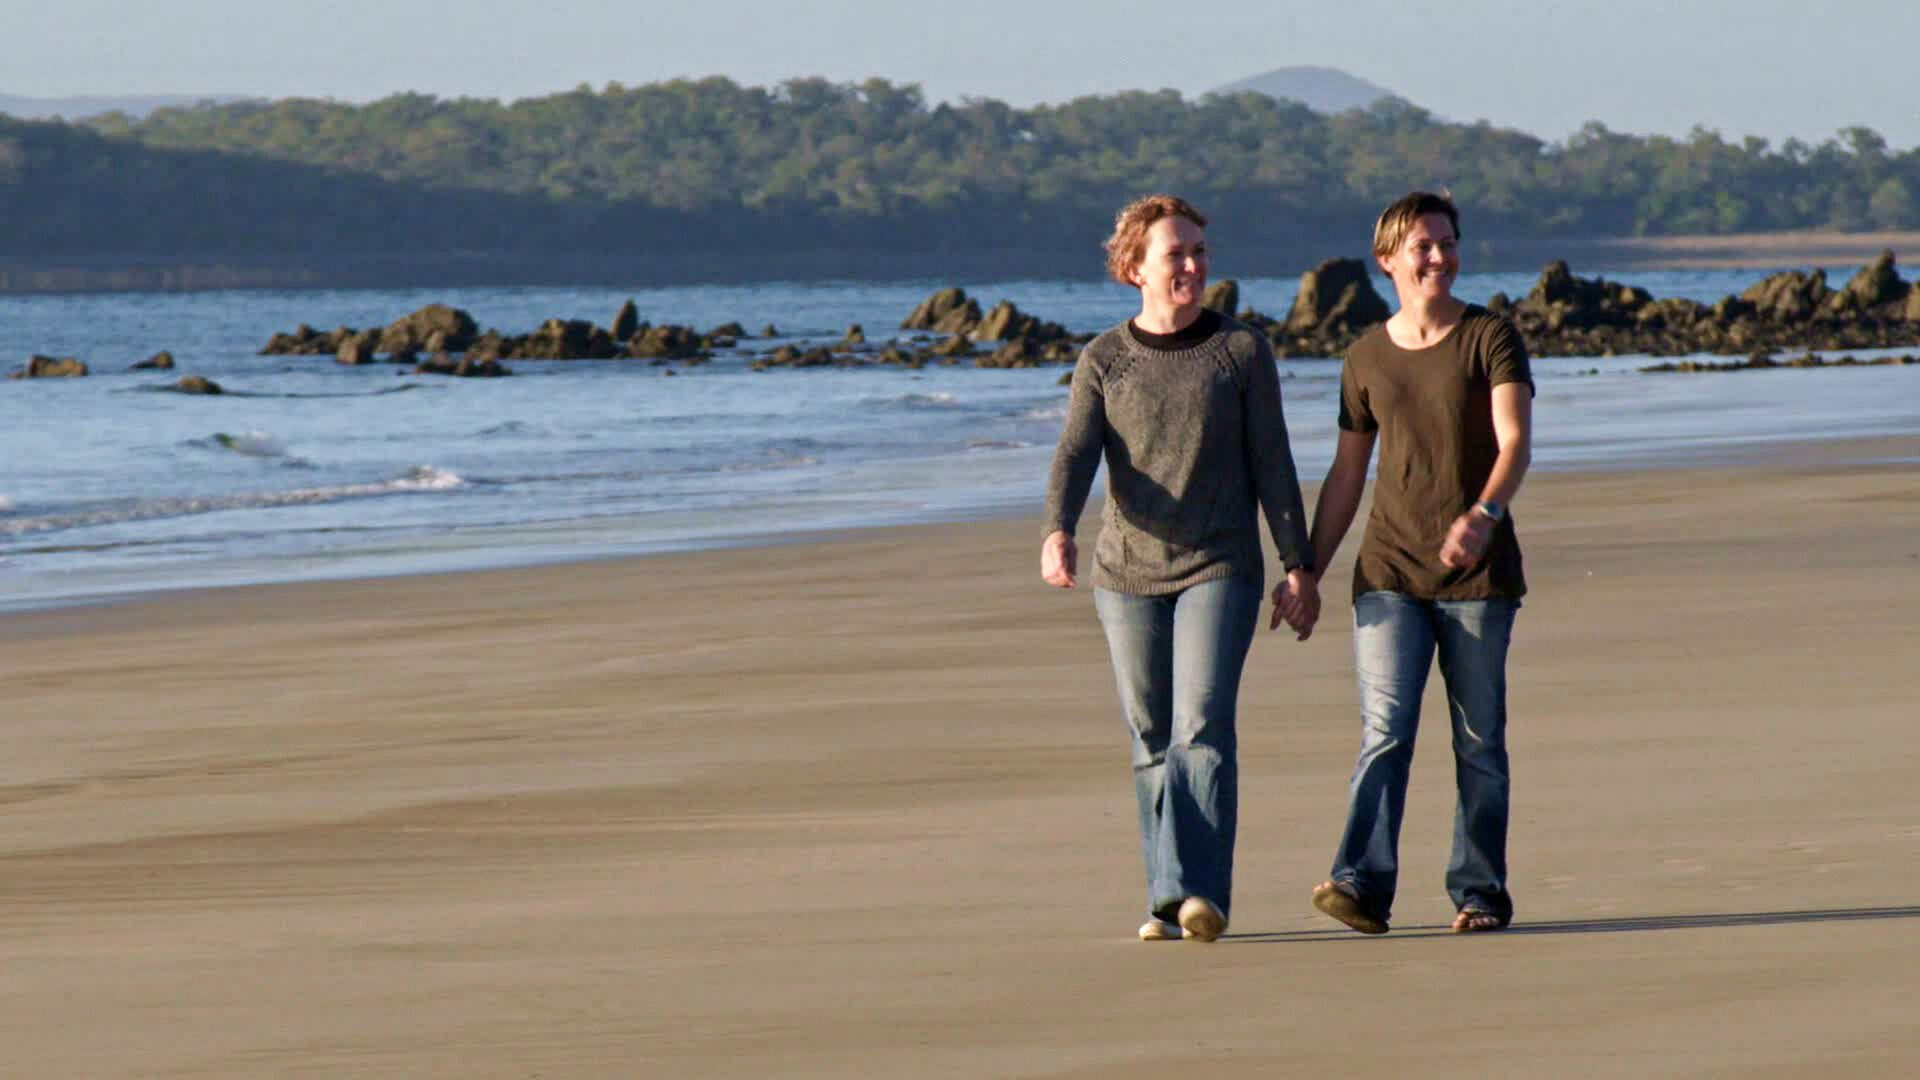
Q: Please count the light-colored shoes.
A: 2